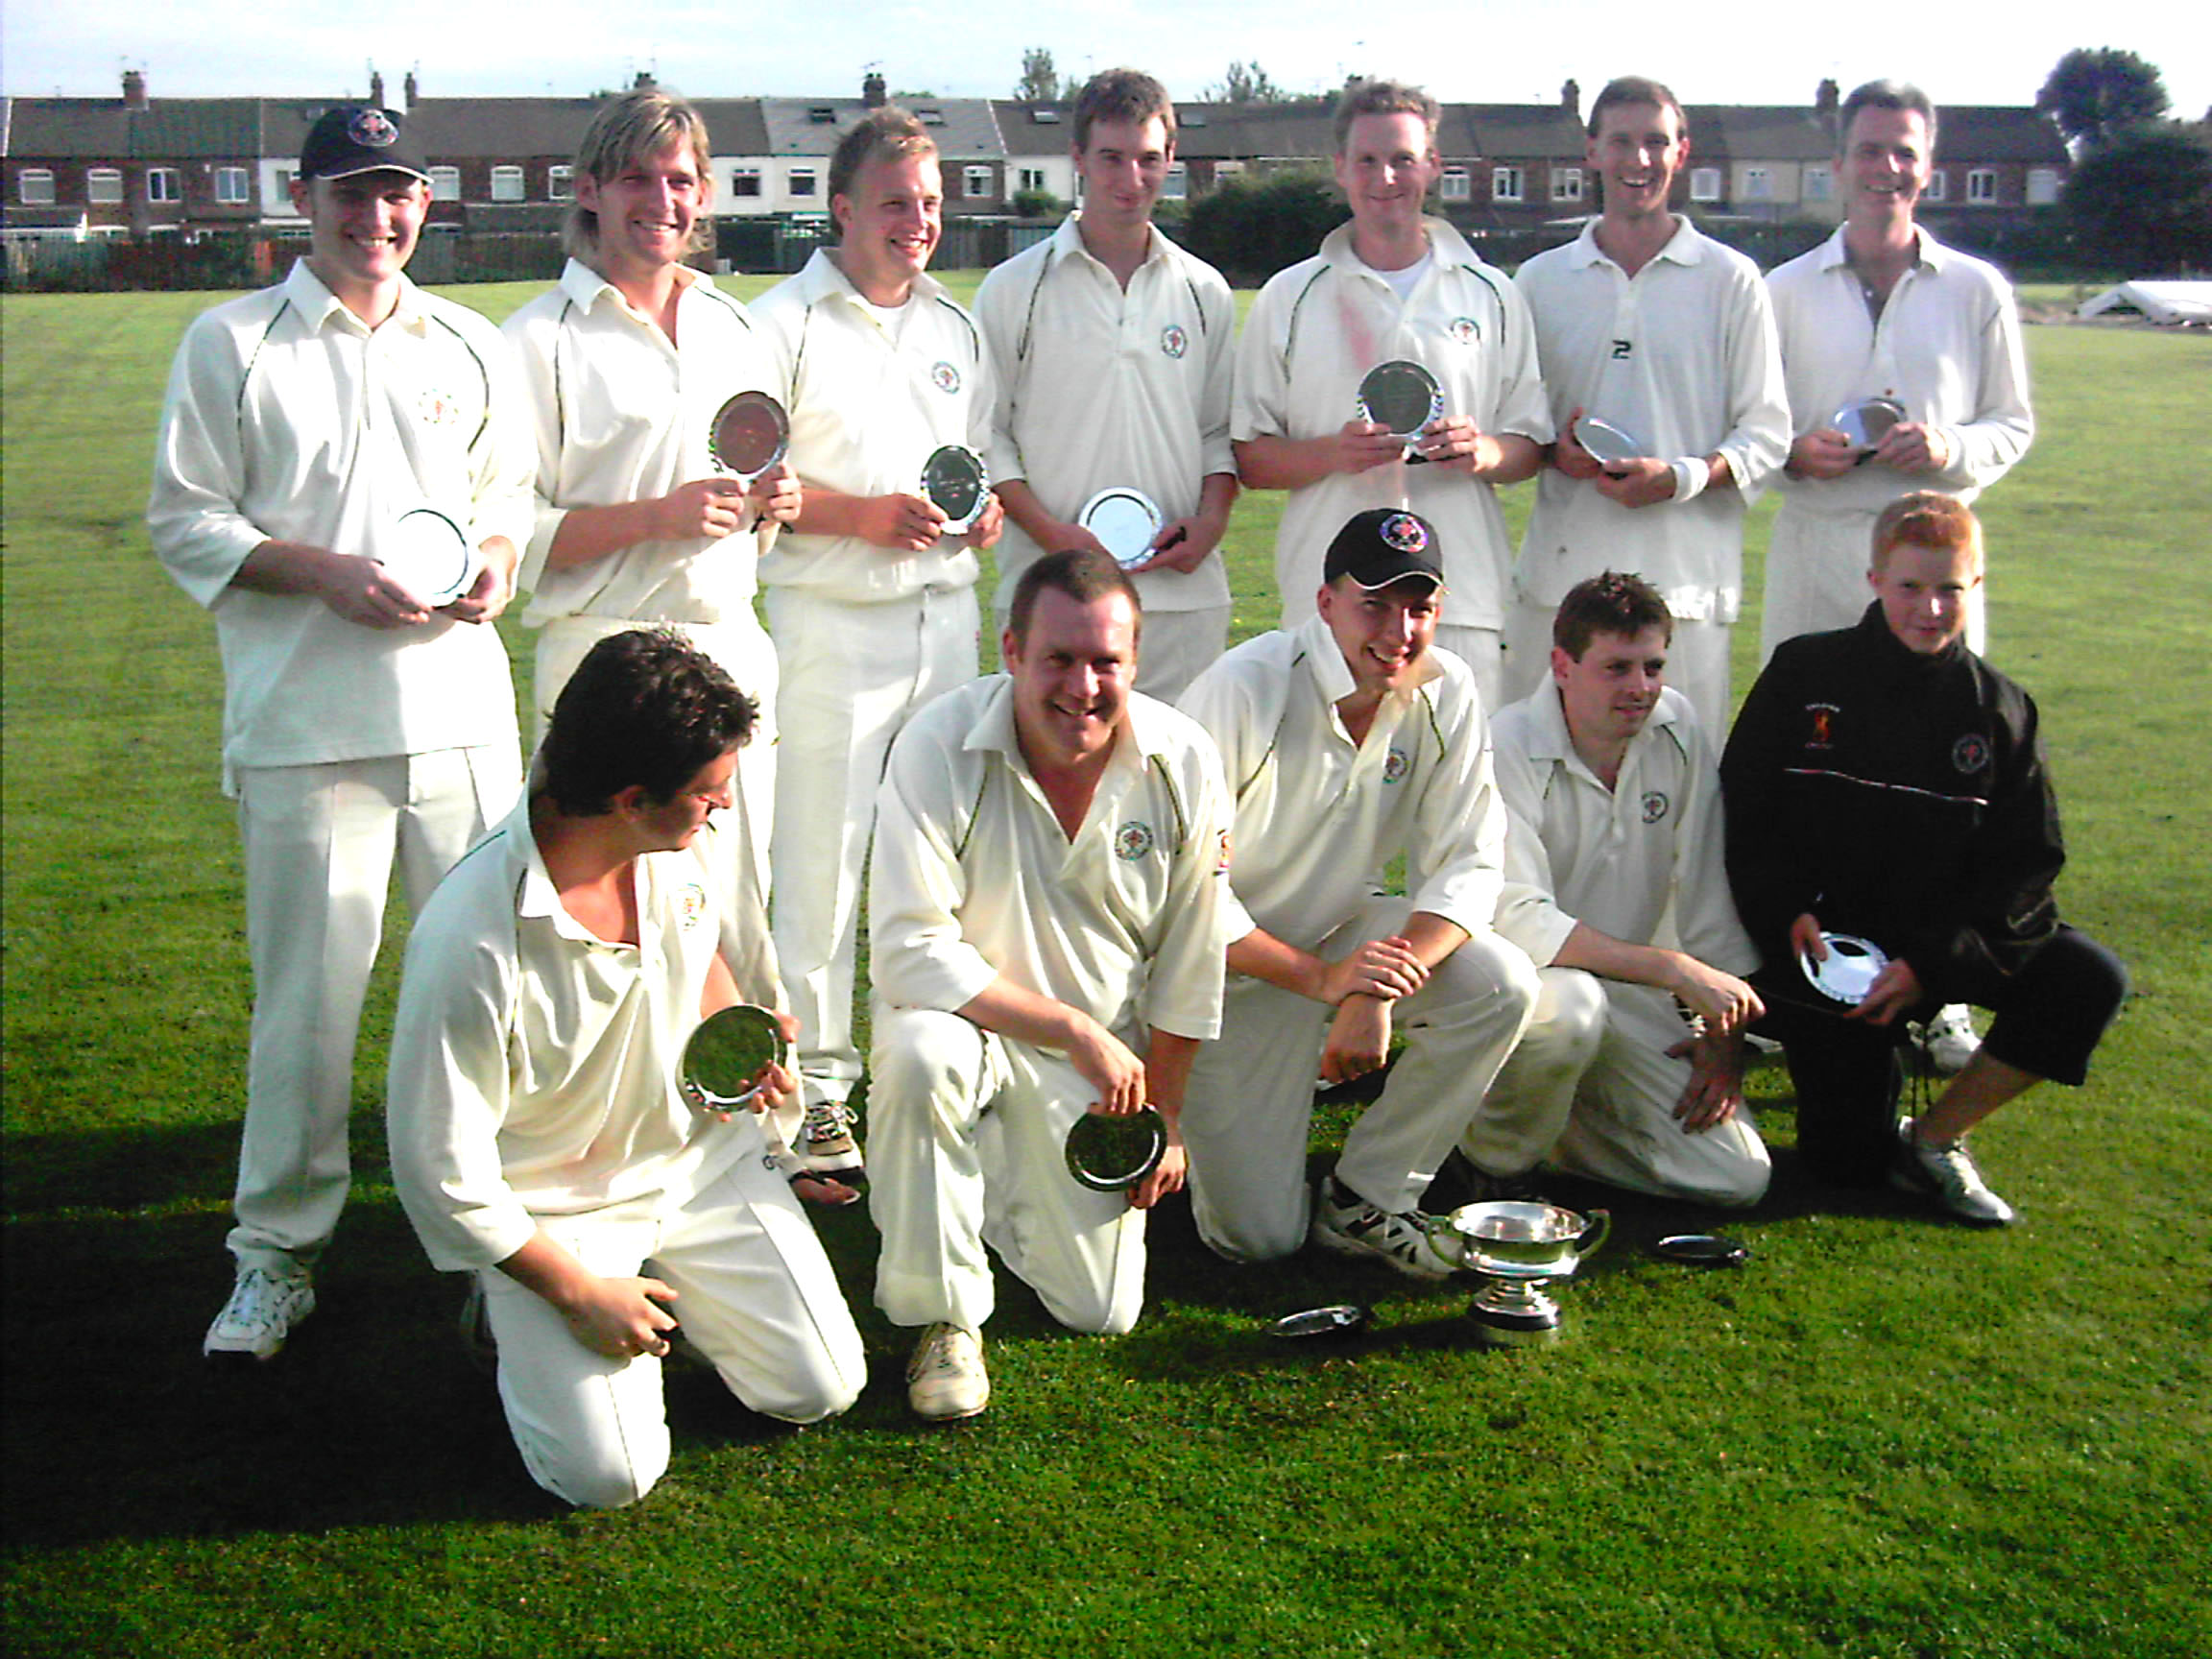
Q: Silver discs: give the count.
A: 12